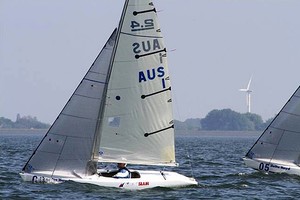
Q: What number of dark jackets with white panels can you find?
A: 1